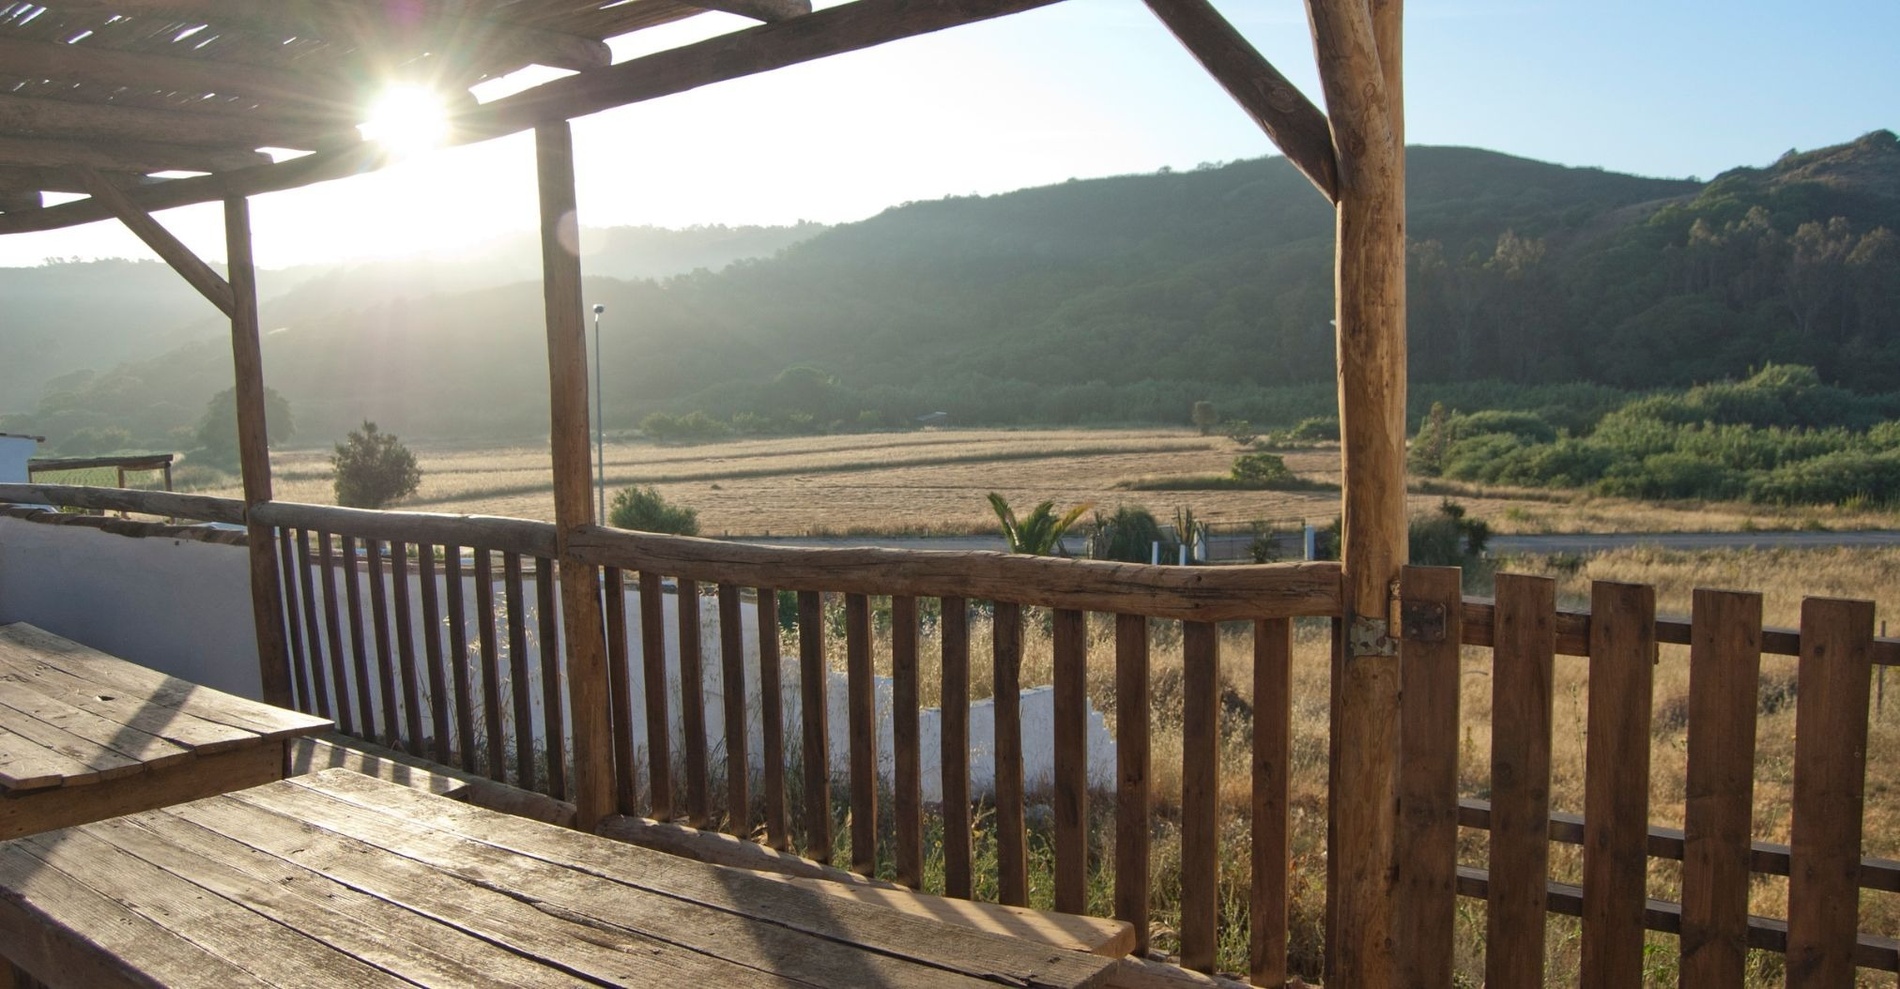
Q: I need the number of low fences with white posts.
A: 1